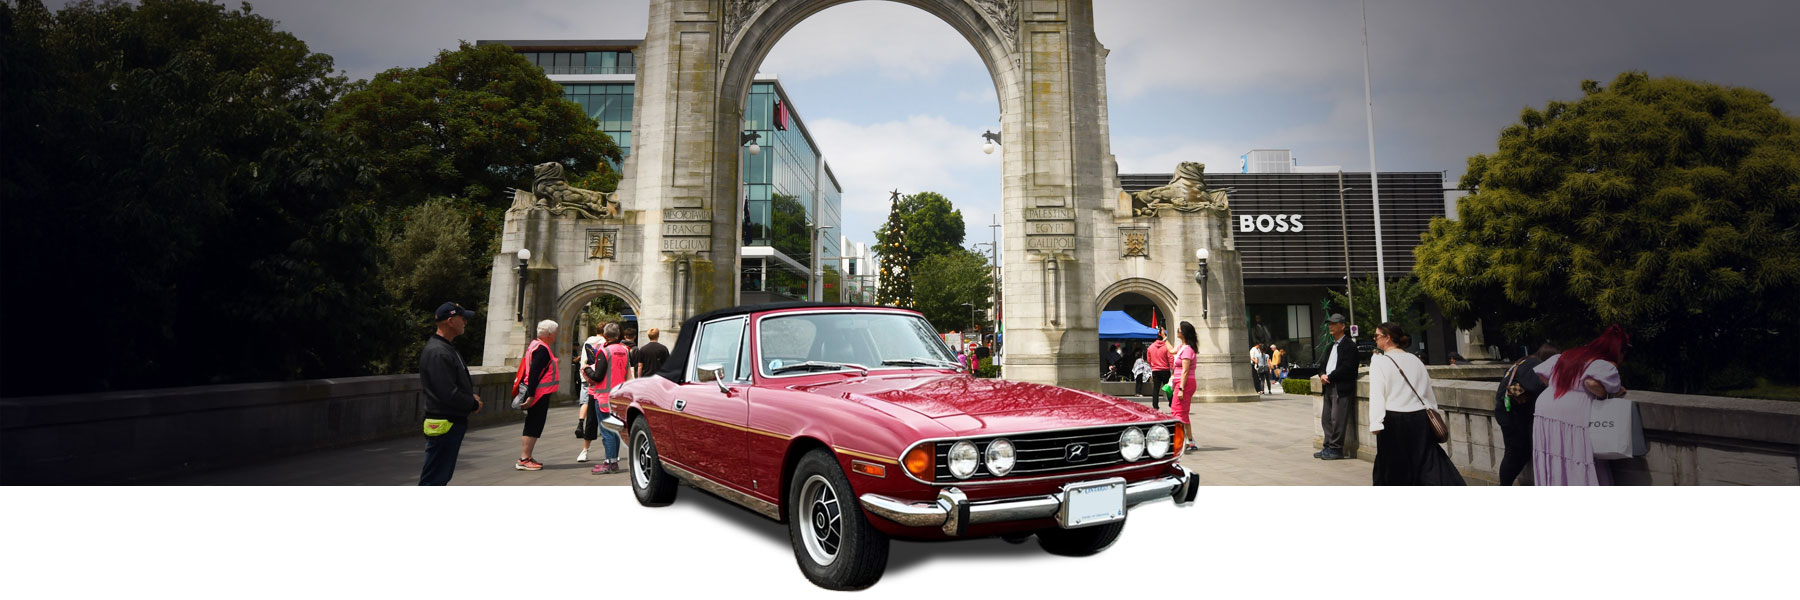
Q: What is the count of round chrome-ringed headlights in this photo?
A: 4